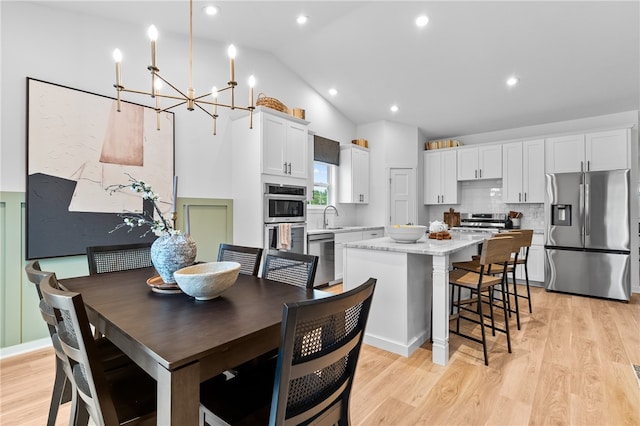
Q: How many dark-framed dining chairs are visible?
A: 6